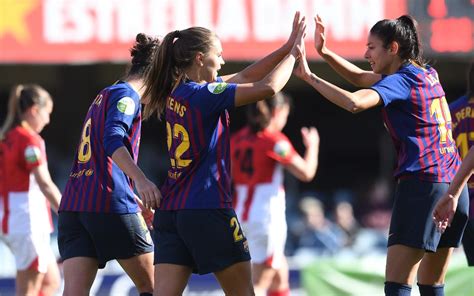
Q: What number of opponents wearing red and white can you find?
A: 2